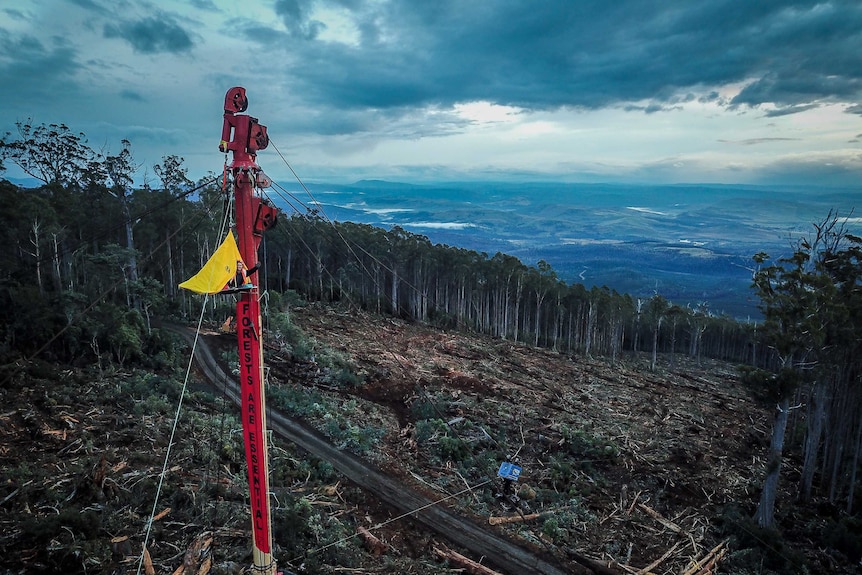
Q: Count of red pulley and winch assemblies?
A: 3